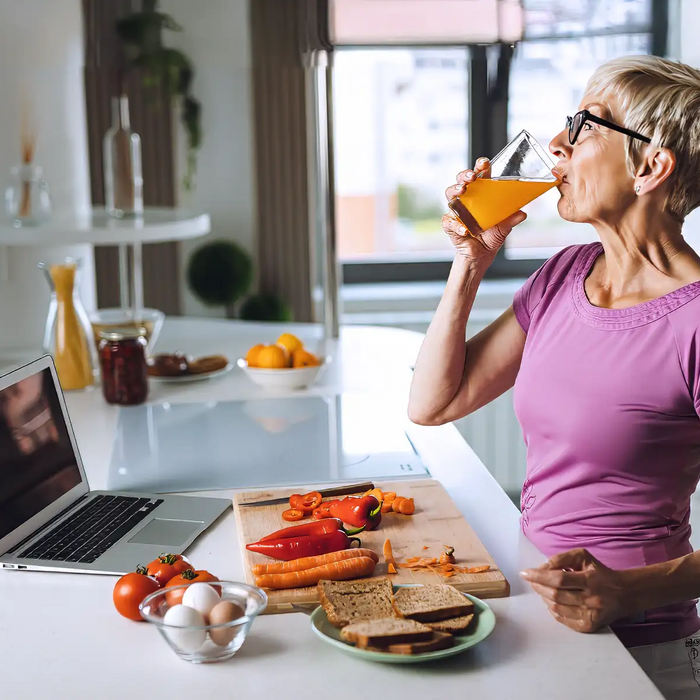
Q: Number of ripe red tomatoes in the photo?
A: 3